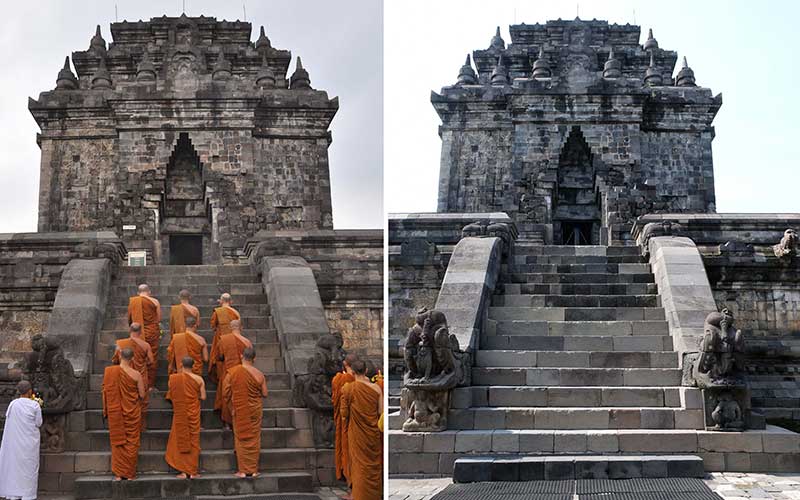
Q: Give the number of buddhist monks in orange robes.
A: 11